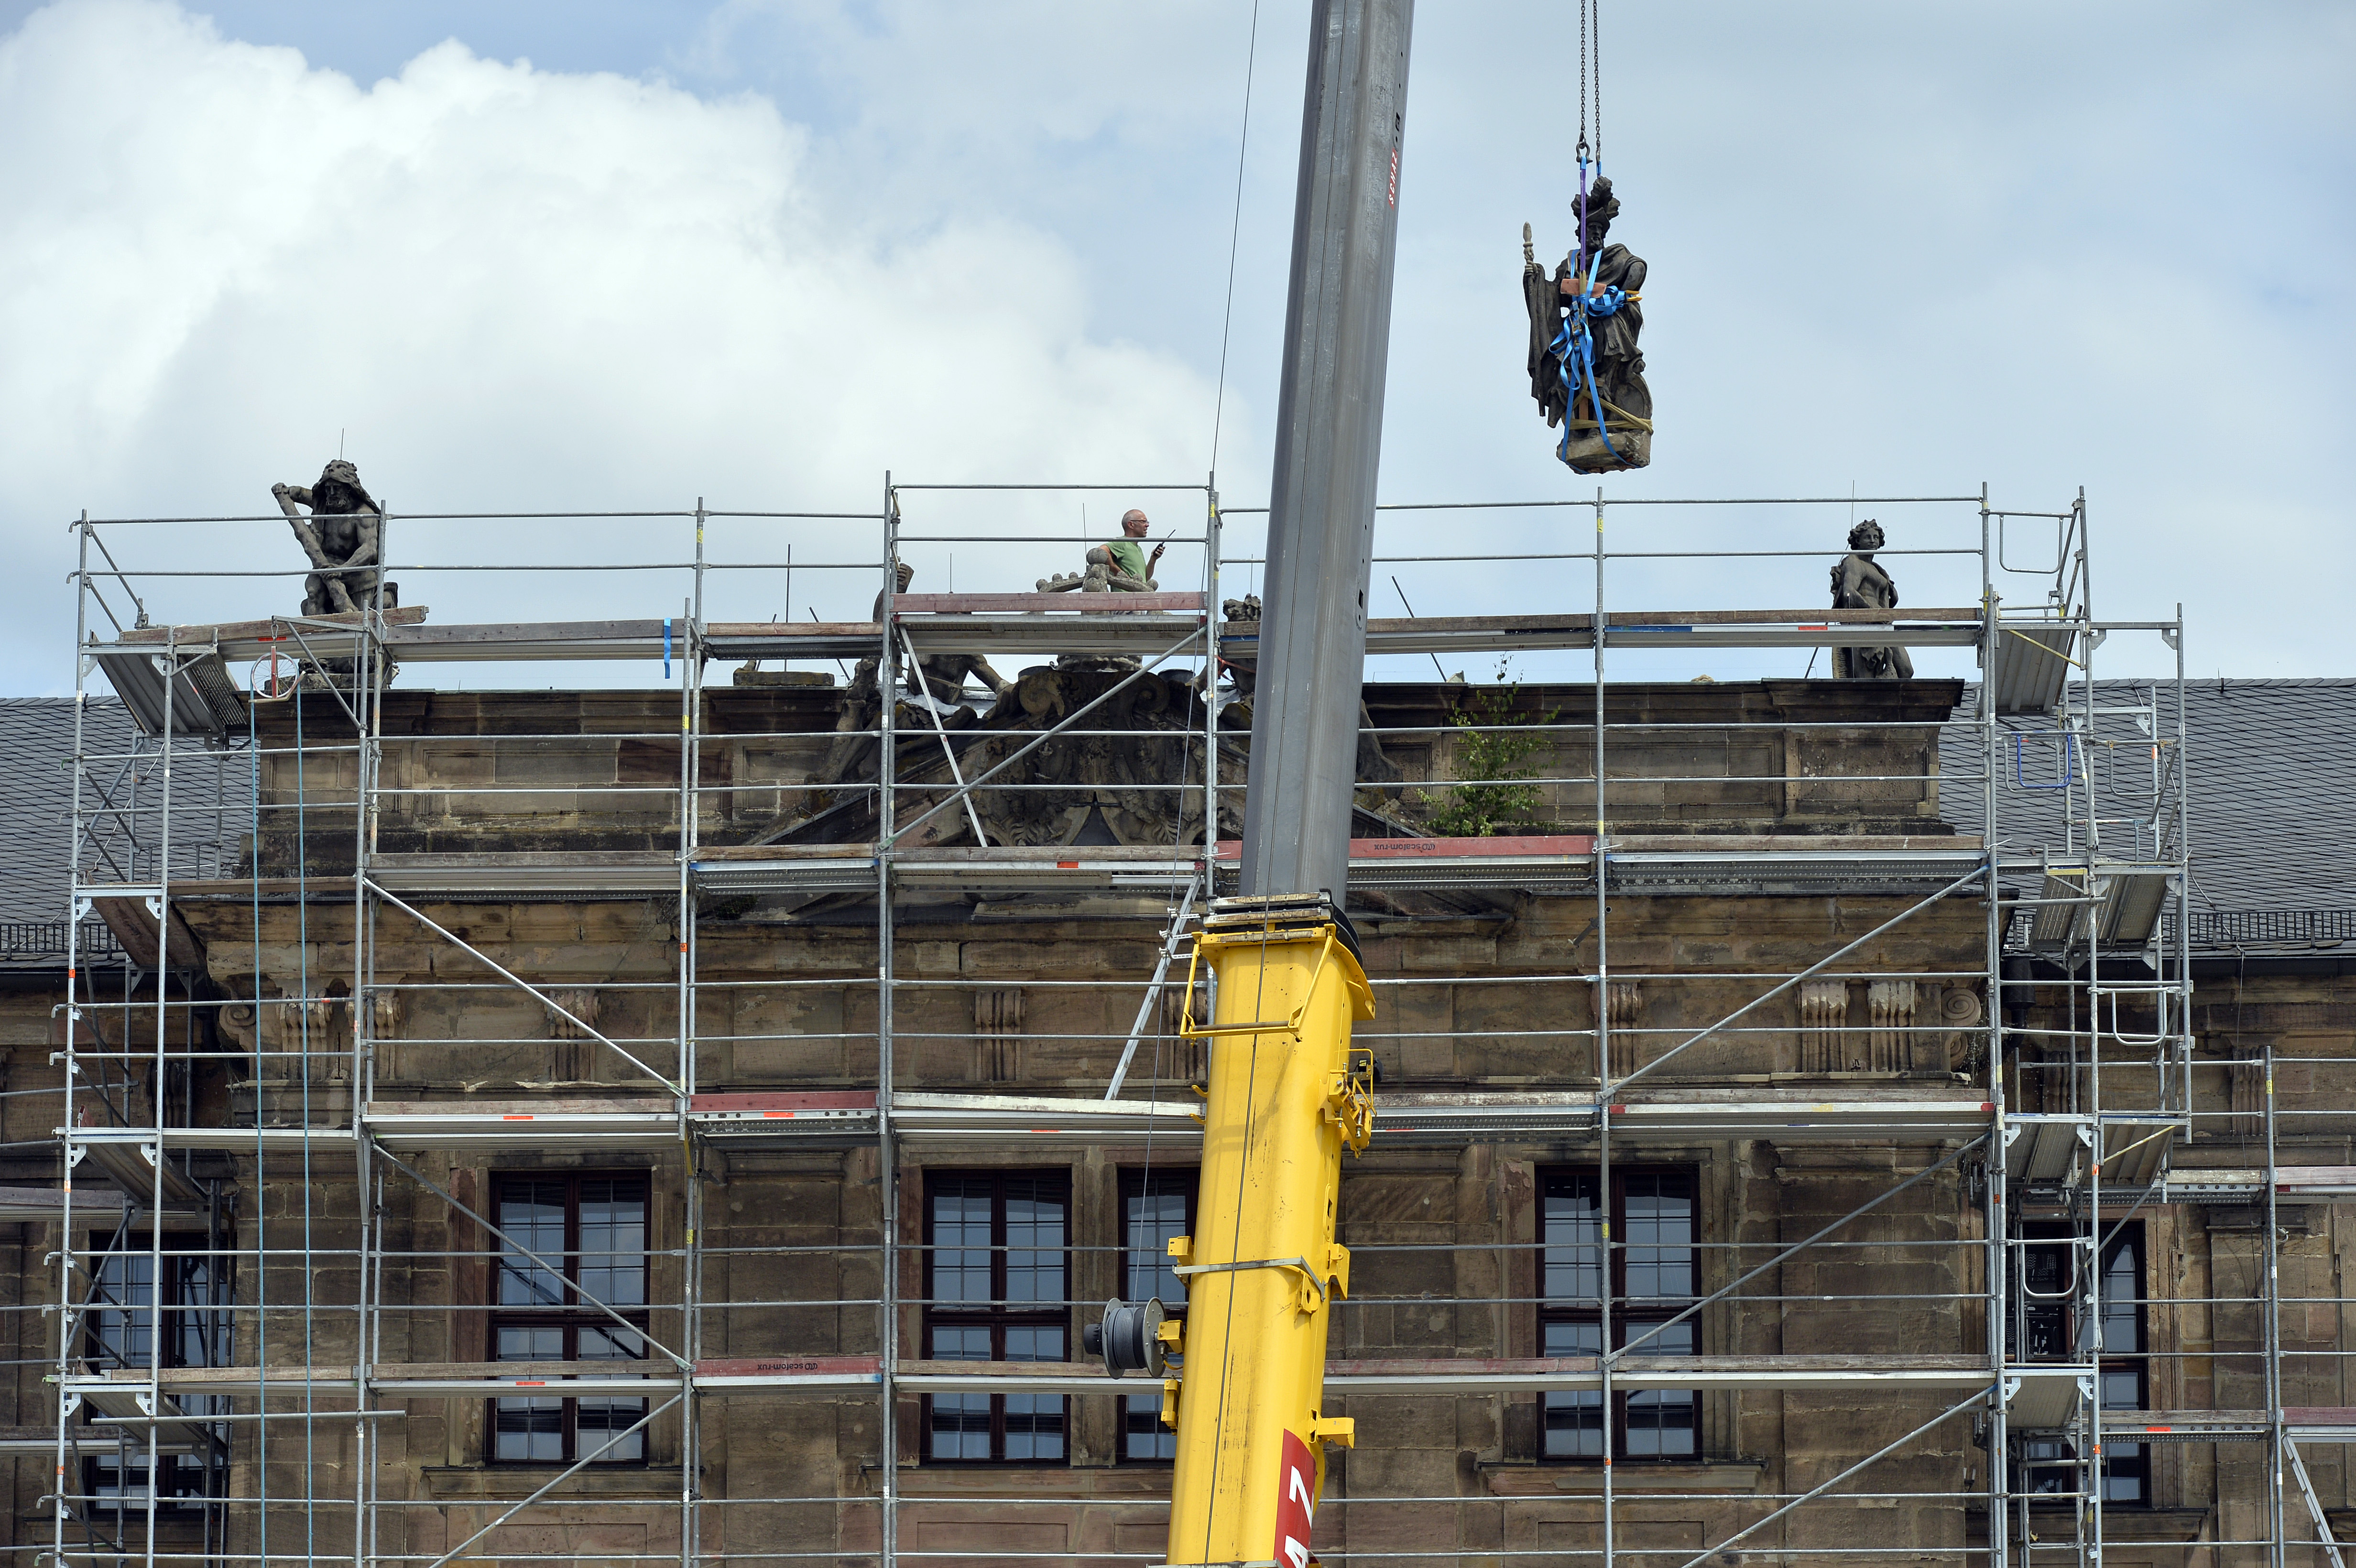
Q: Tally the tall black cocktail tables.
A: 0